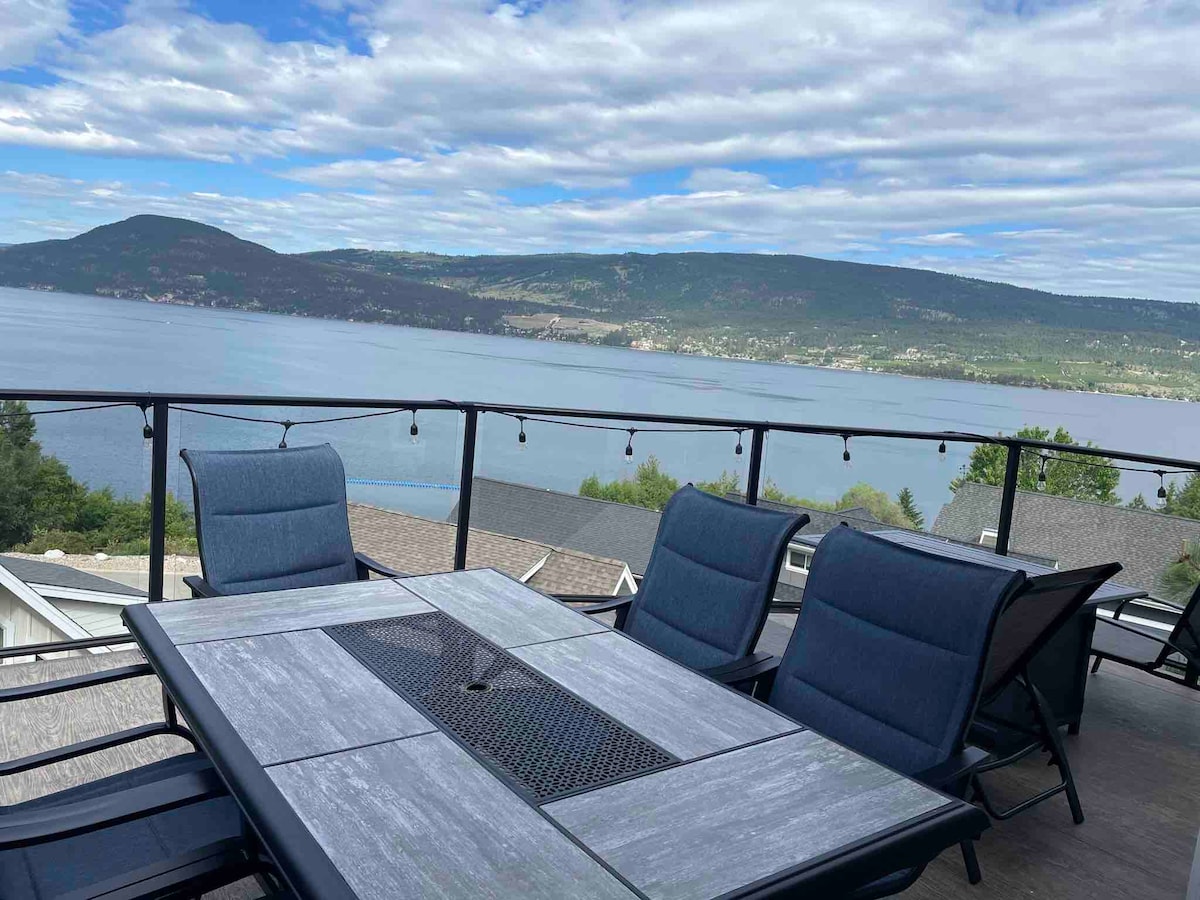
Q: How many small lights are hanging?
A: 10